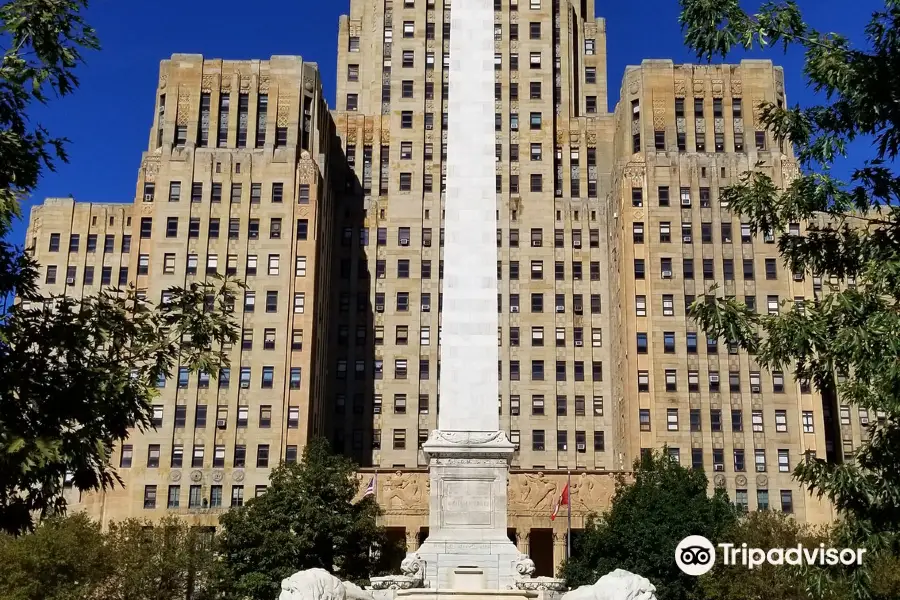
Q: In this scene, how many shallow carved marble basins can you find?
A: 2